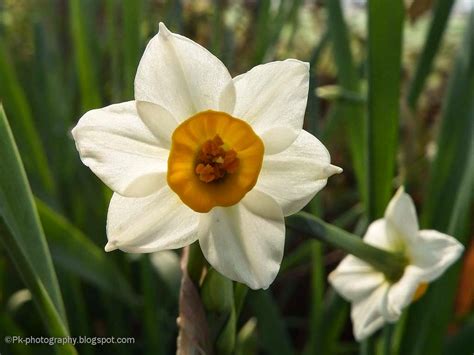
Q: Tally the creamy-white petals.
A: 12